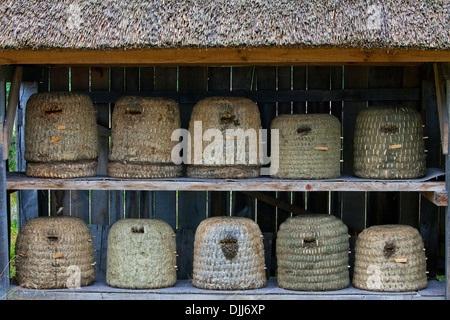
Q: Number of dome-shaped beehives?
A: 10